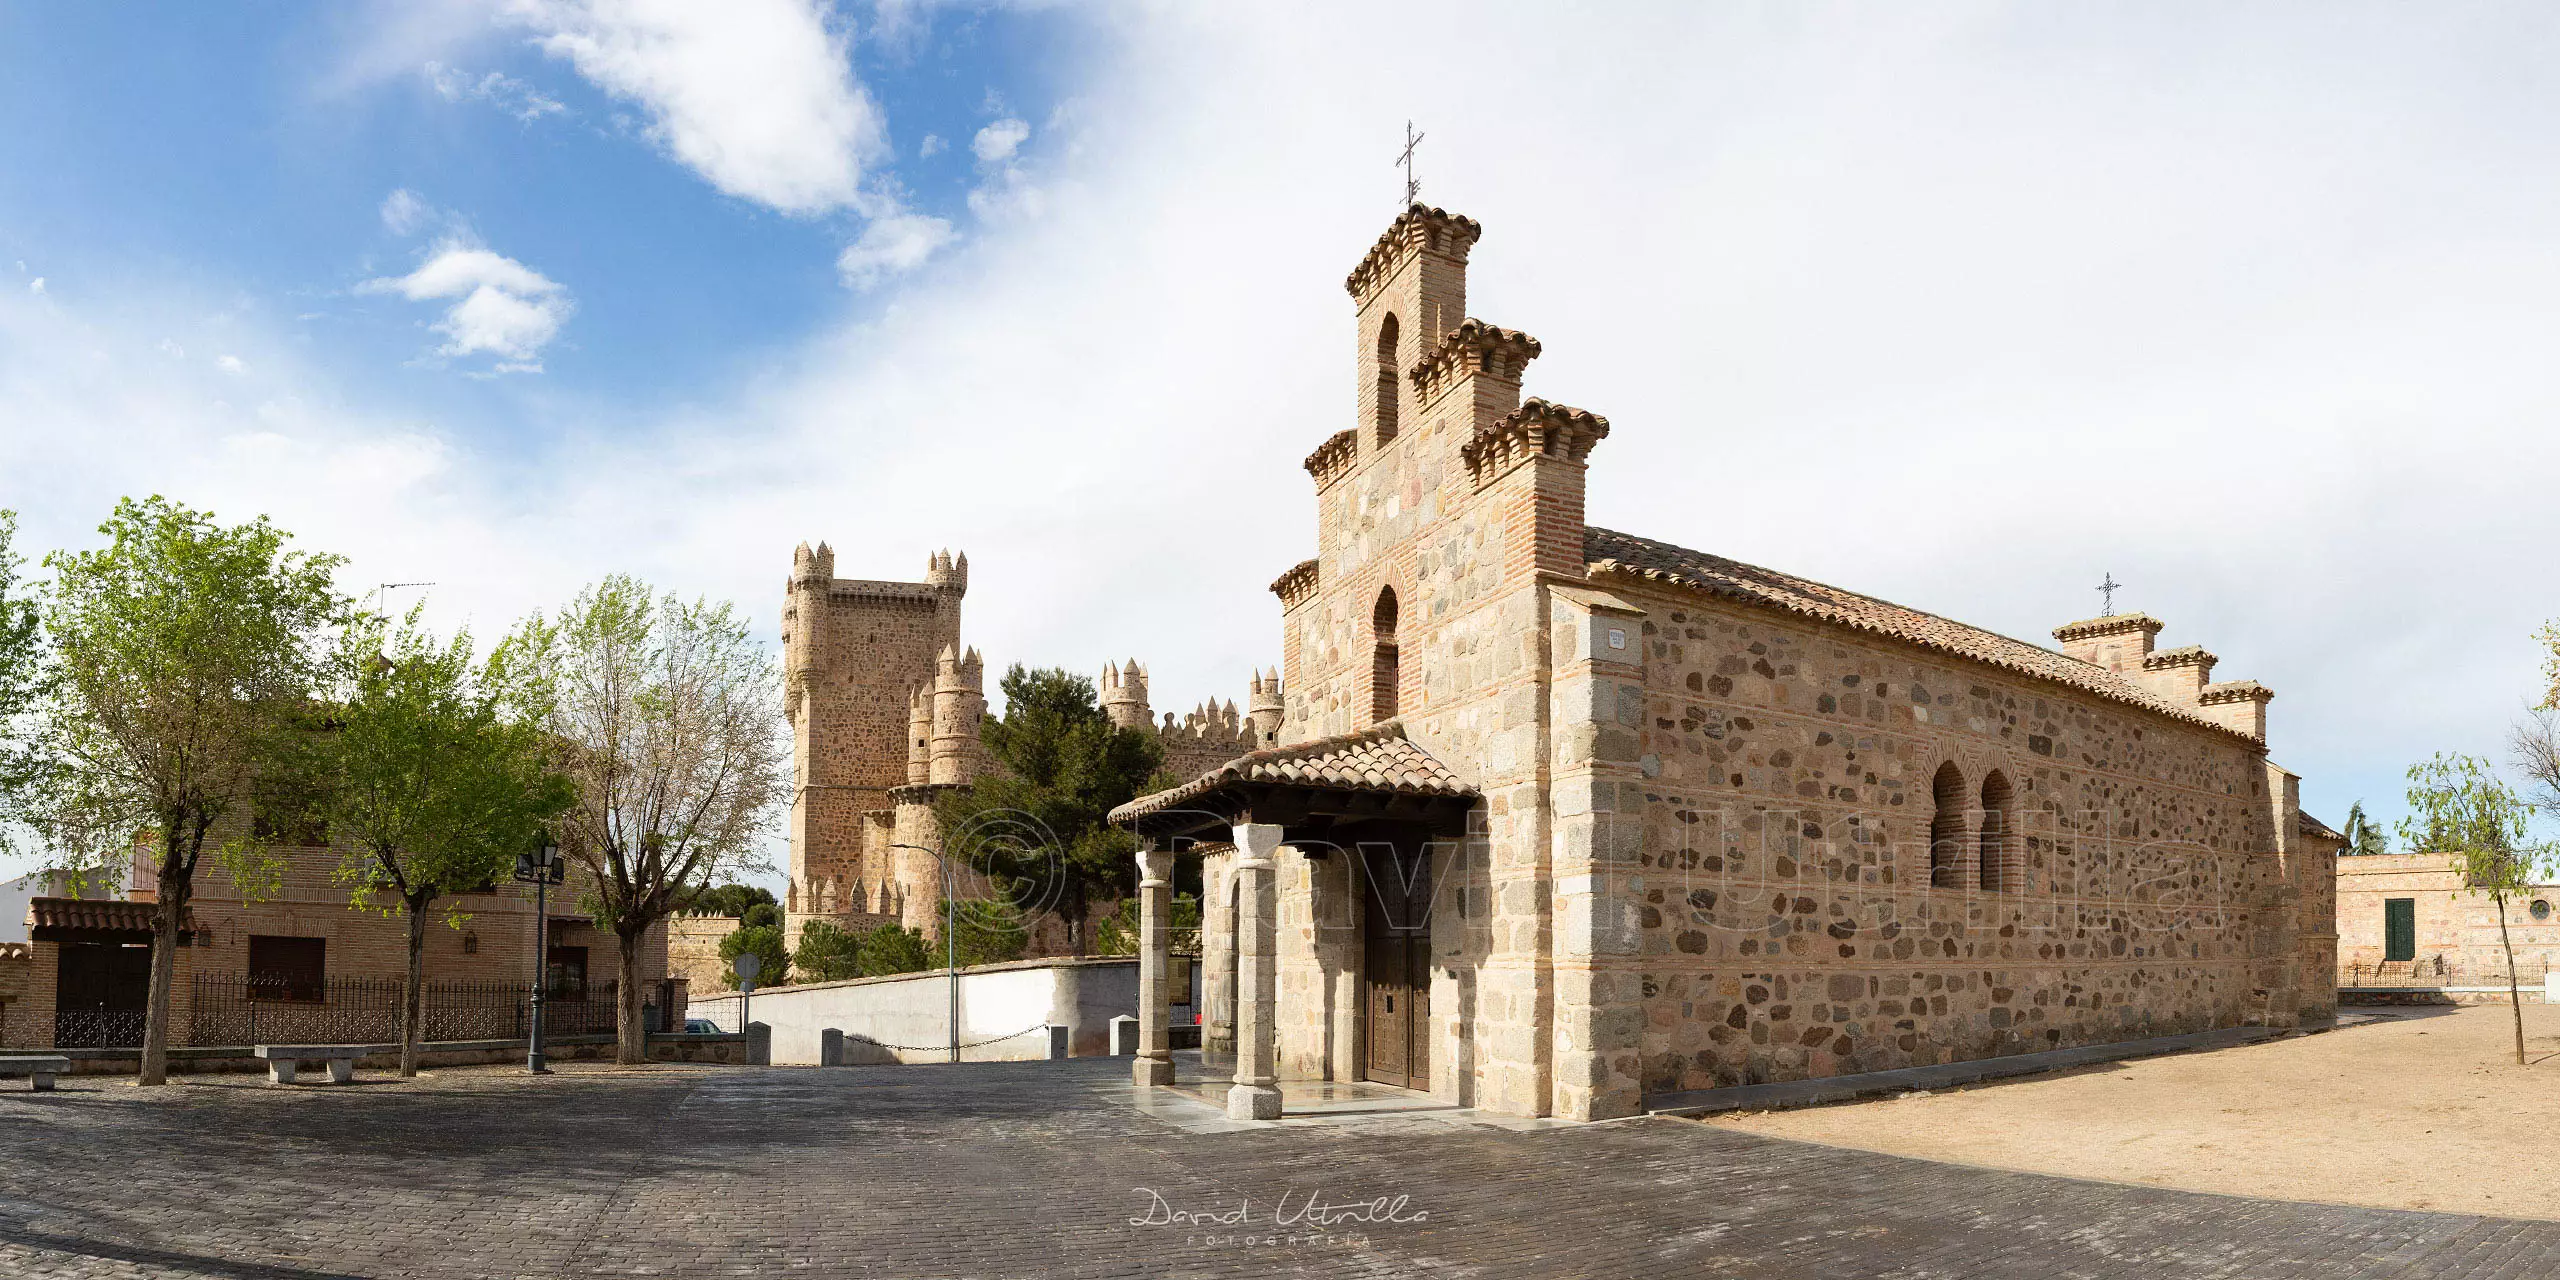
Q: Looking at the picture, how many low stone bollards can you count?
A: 4